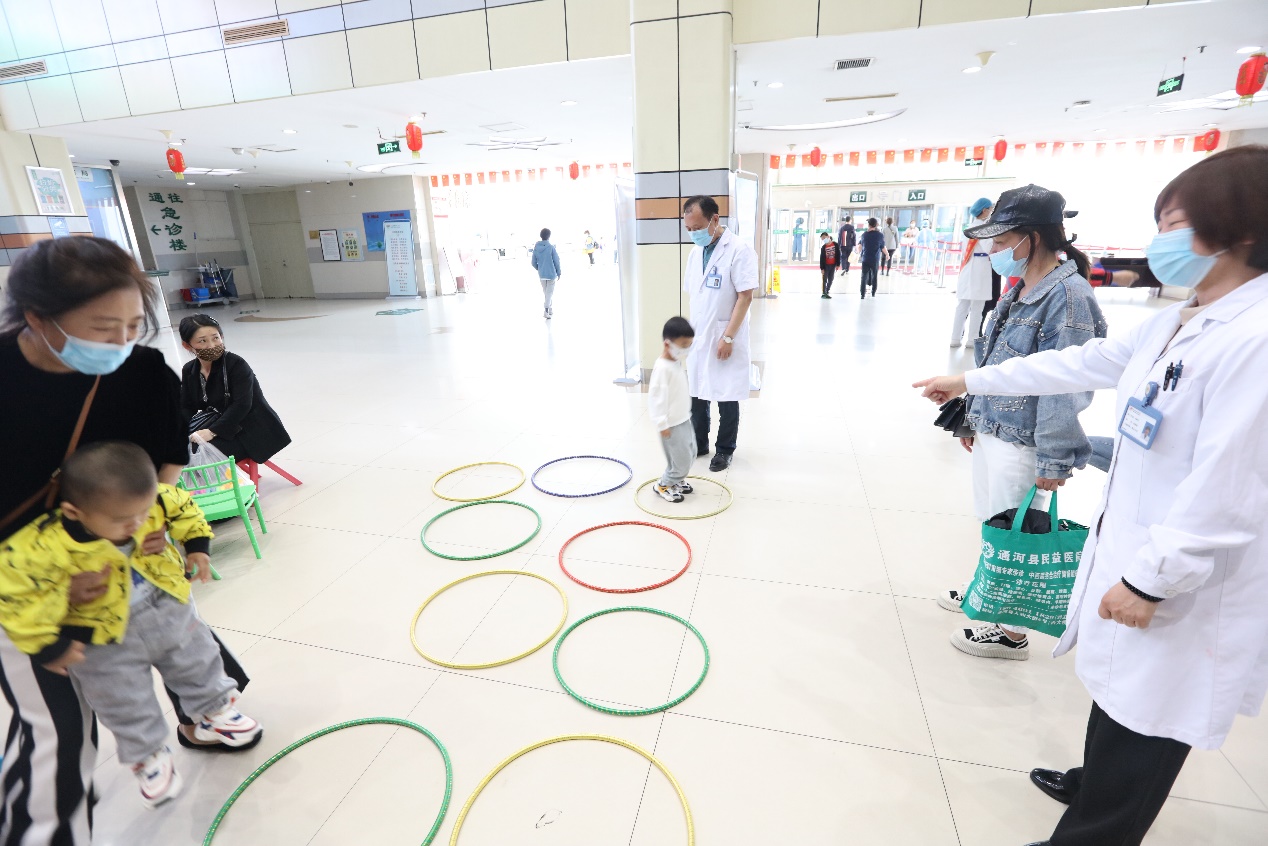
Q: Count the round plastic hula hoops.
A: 9